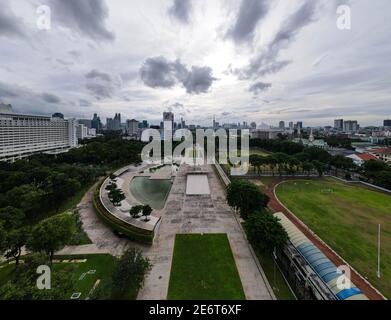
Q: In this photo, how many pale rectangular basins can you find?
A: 1